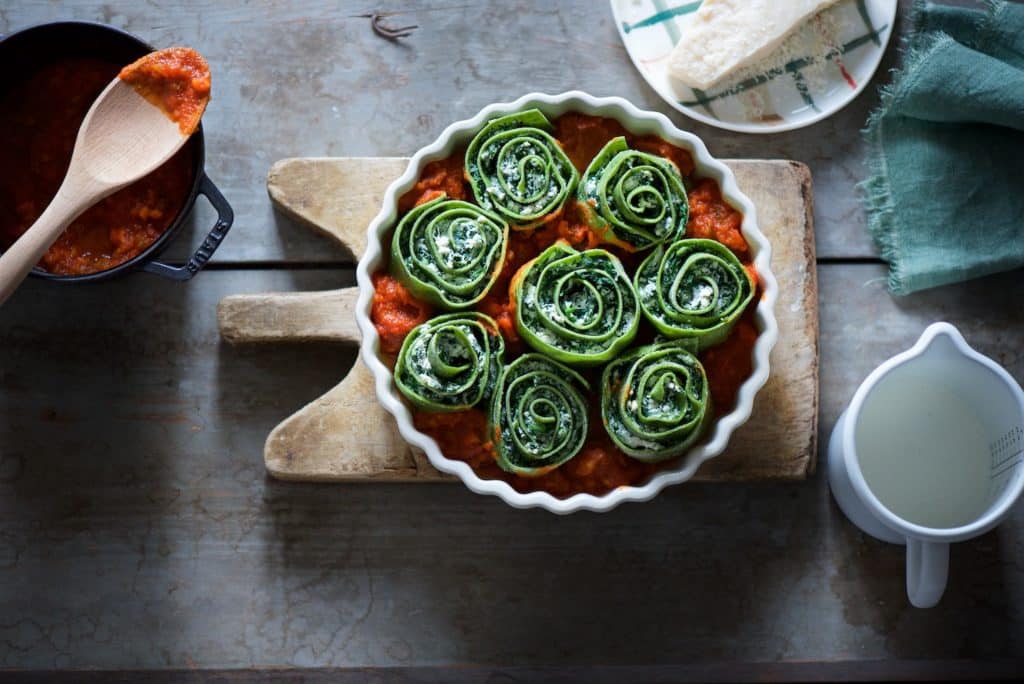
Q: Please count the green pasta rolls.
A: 8